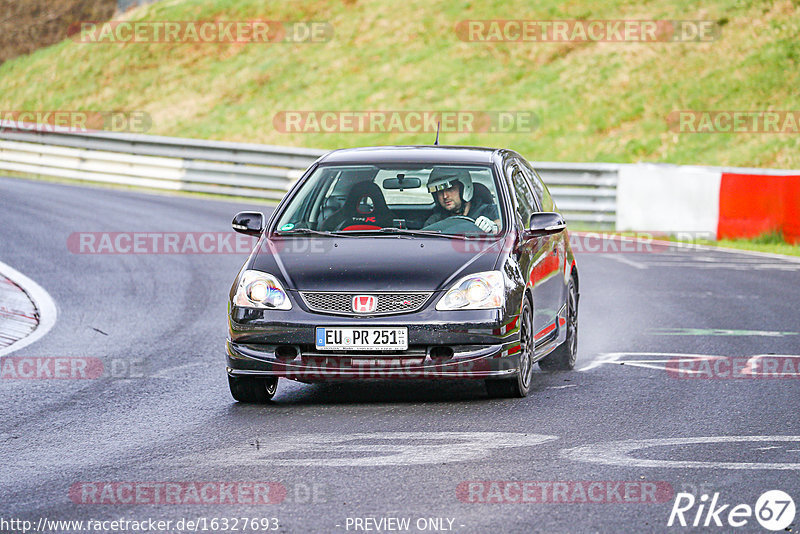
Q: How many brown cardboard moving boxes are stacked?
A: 0